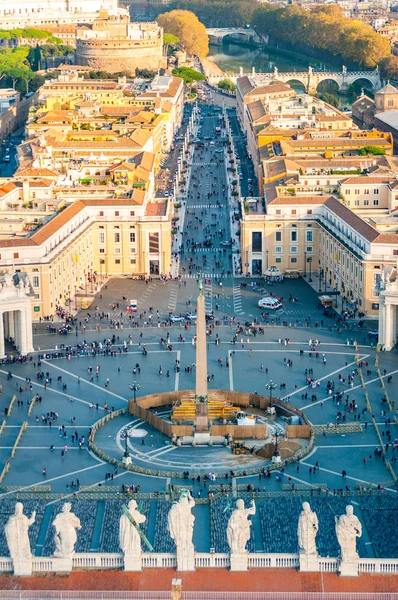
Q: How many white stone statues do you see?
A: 7